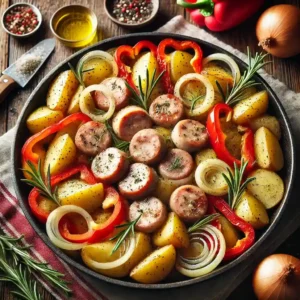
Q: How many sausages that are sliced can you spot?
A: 11